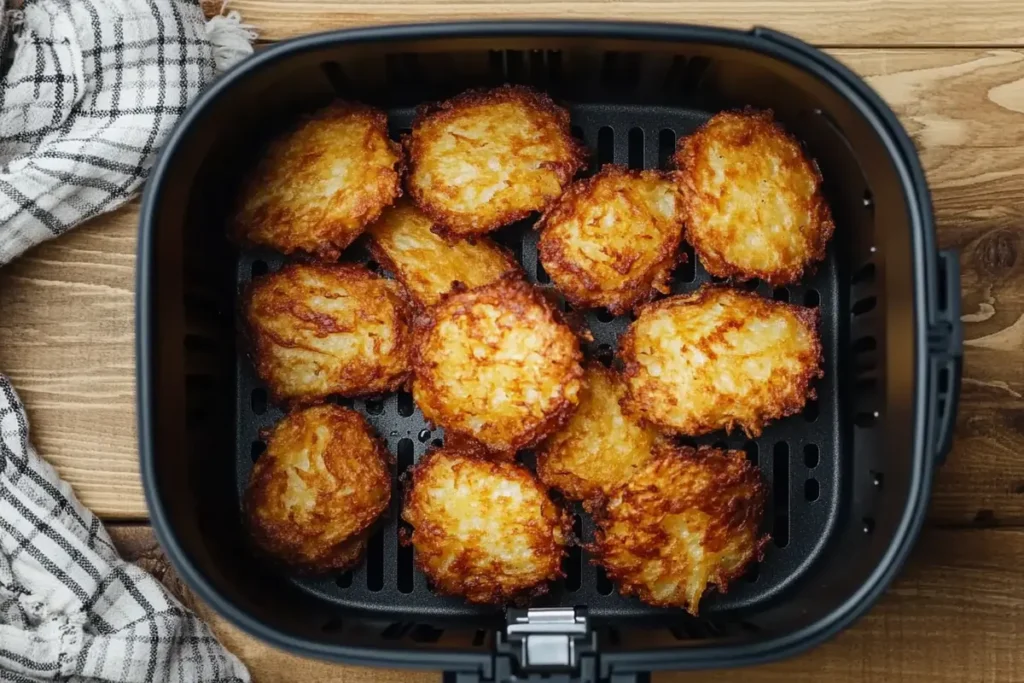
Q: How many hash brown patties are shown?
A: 12